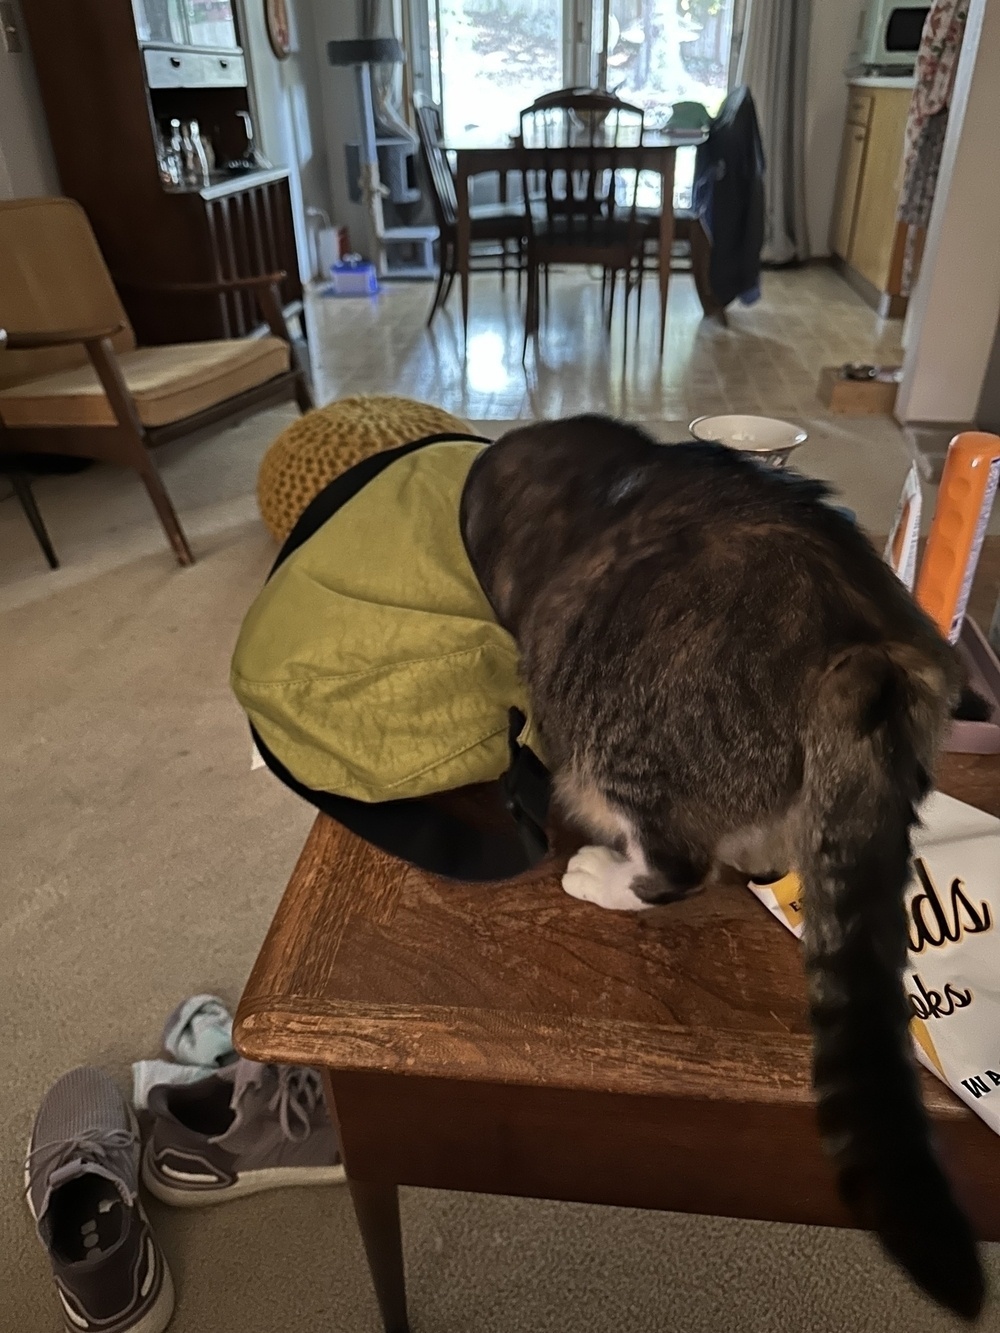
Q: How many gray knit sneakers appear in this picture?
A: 2